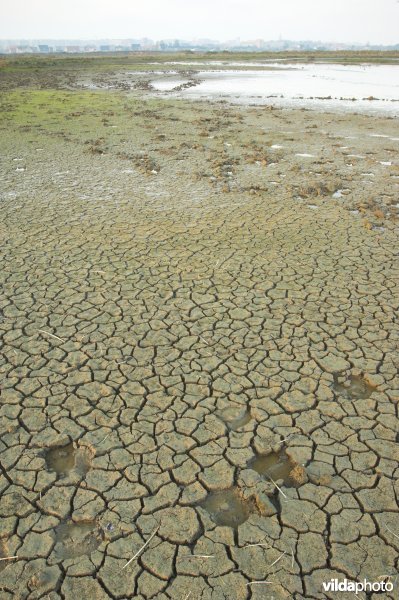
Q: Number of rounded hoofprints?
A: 6